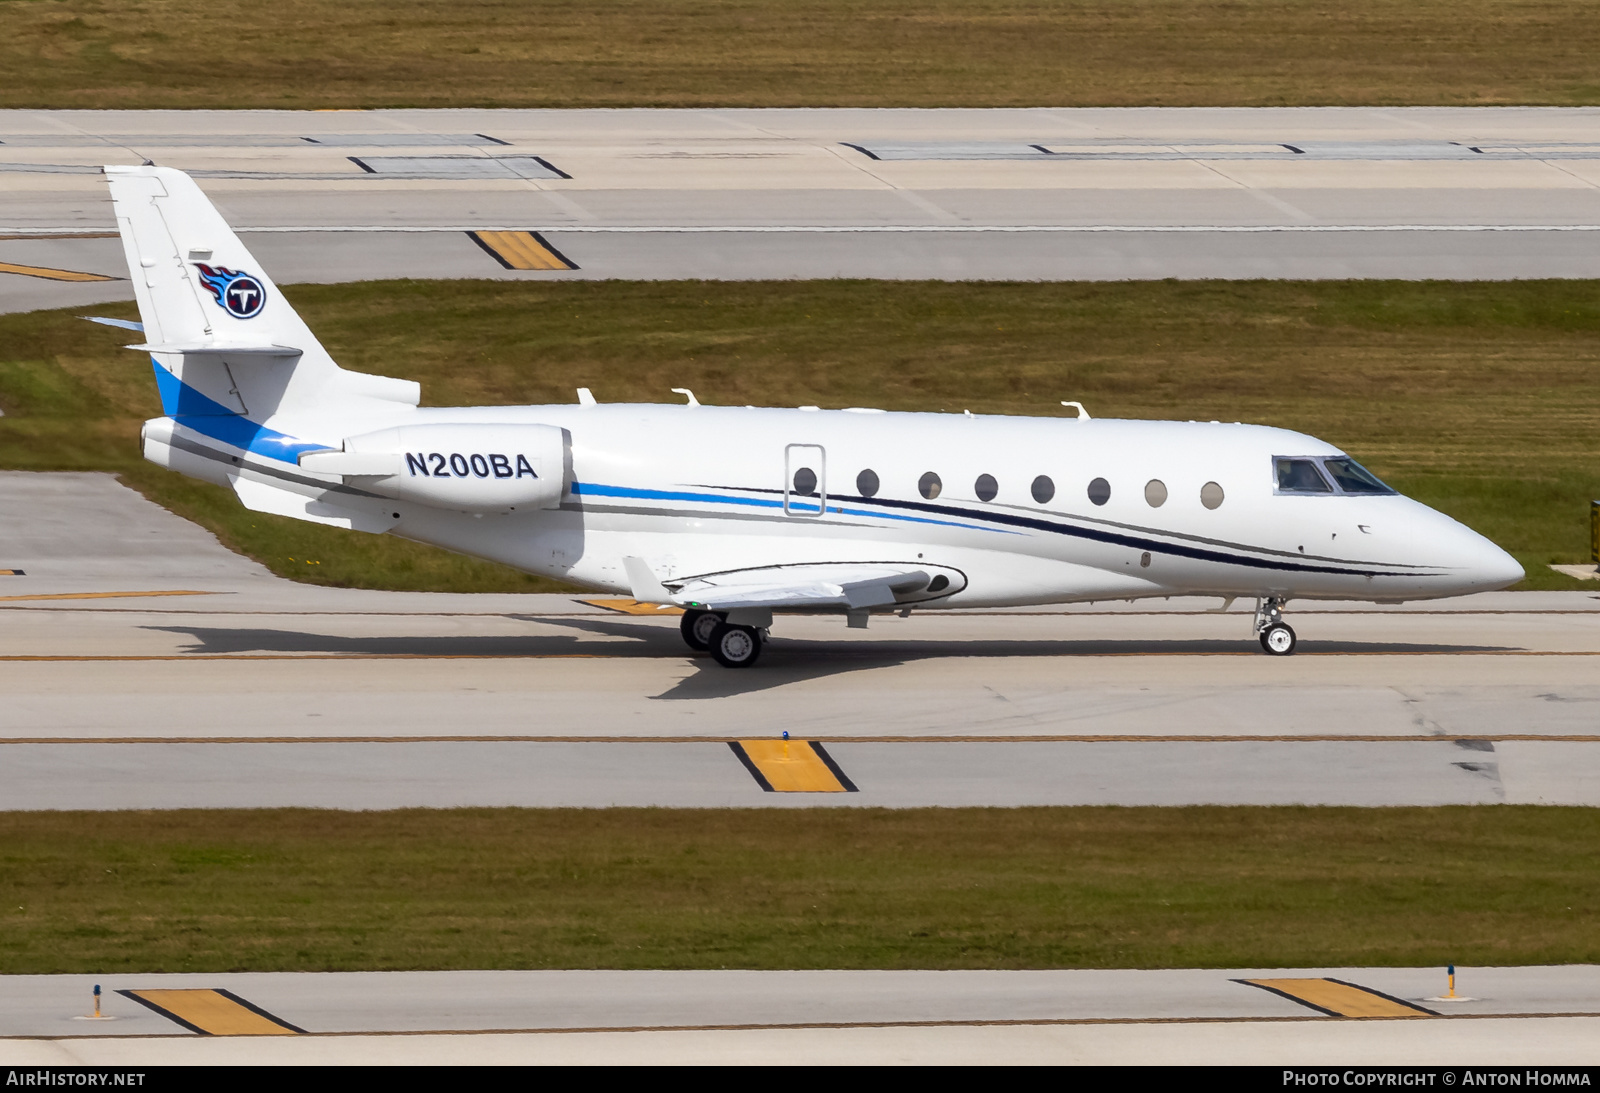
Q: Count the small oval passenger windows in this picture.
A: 8